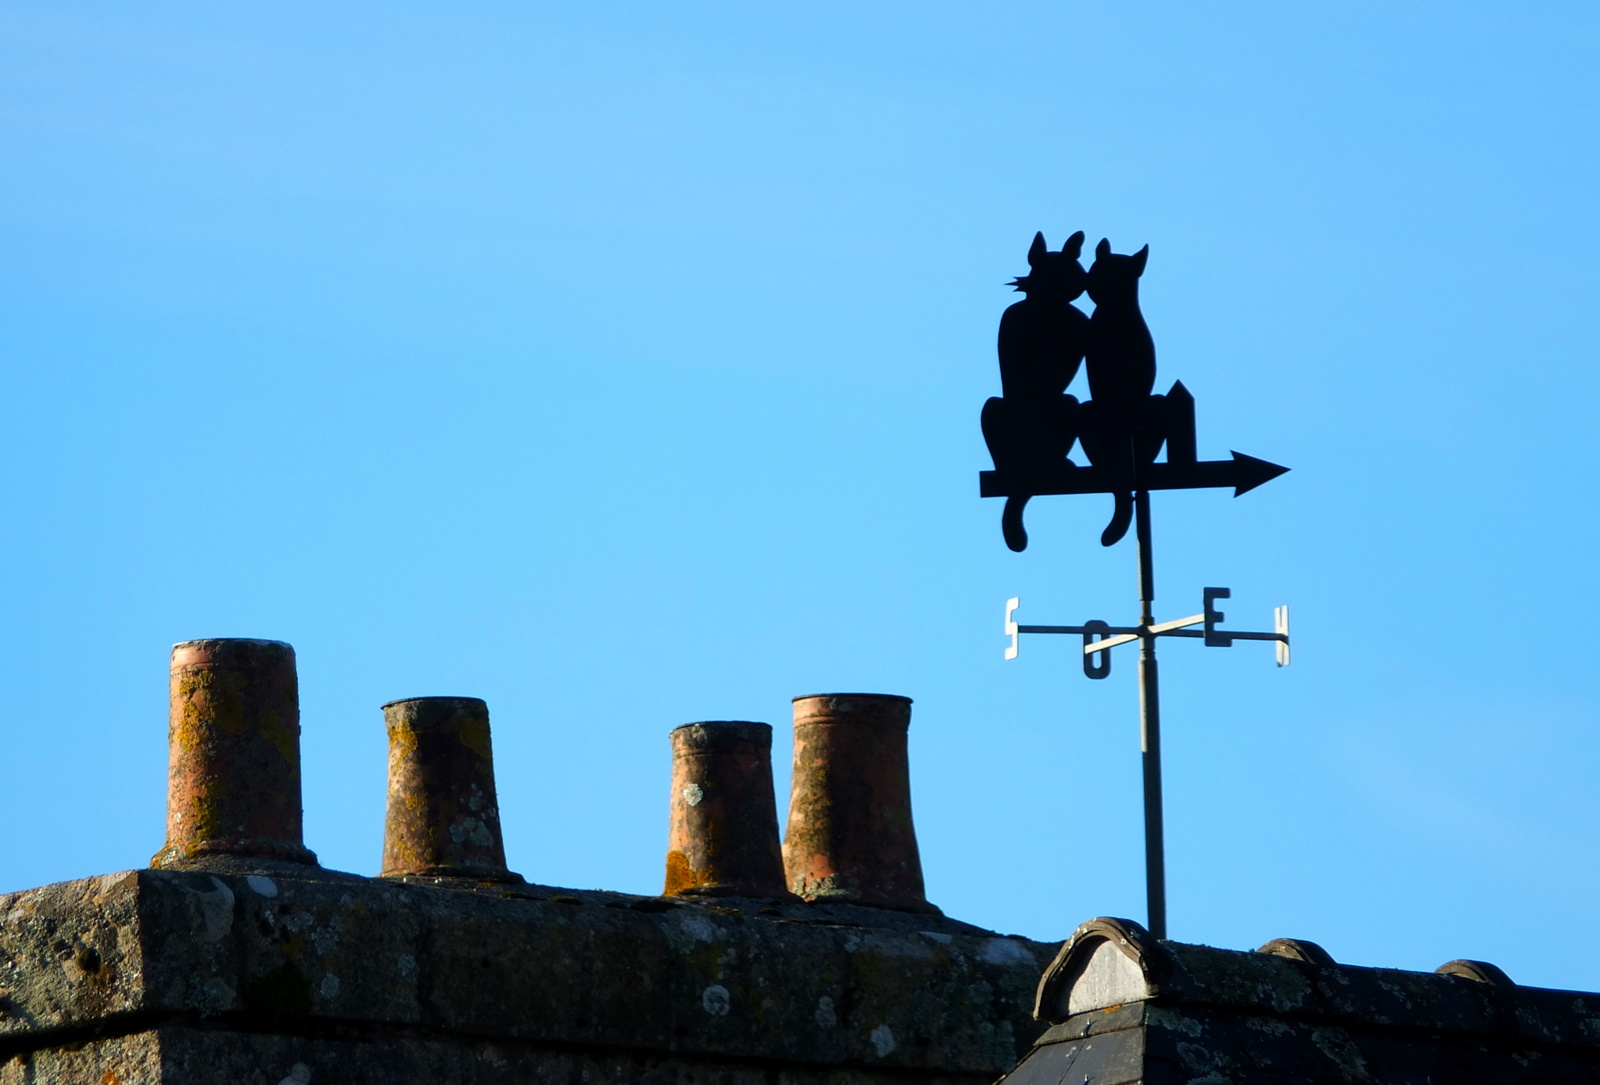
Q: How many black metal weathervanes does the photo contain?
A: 1